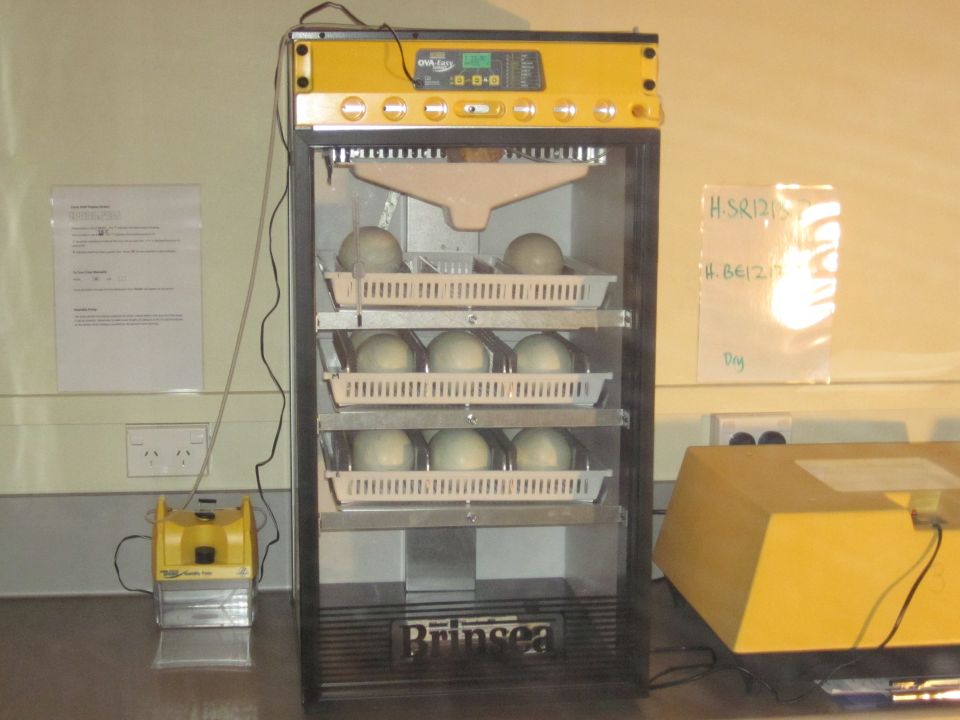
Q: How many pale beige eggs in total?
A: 8